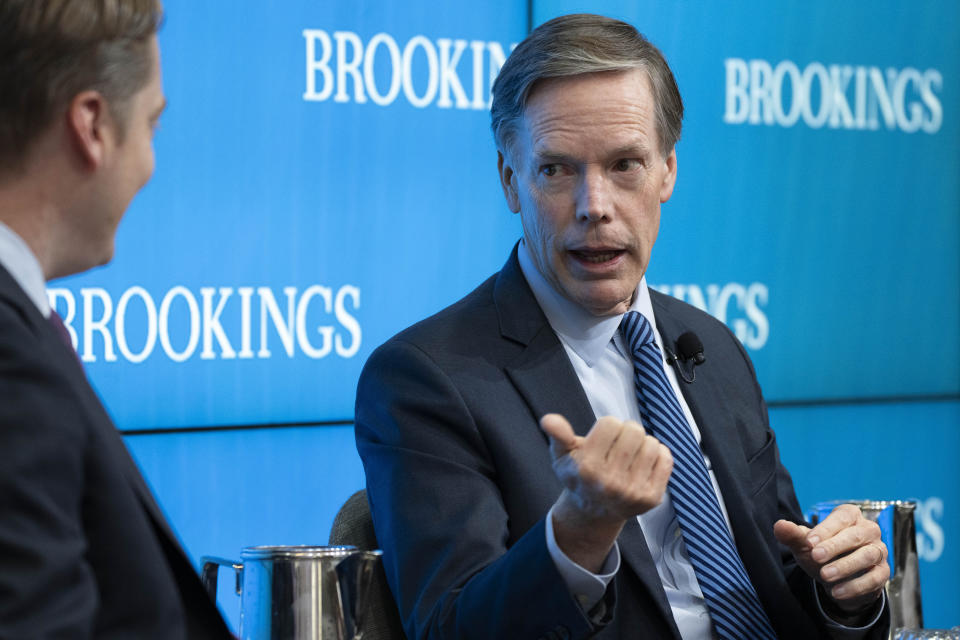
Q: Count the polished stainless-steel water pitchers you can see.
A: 2